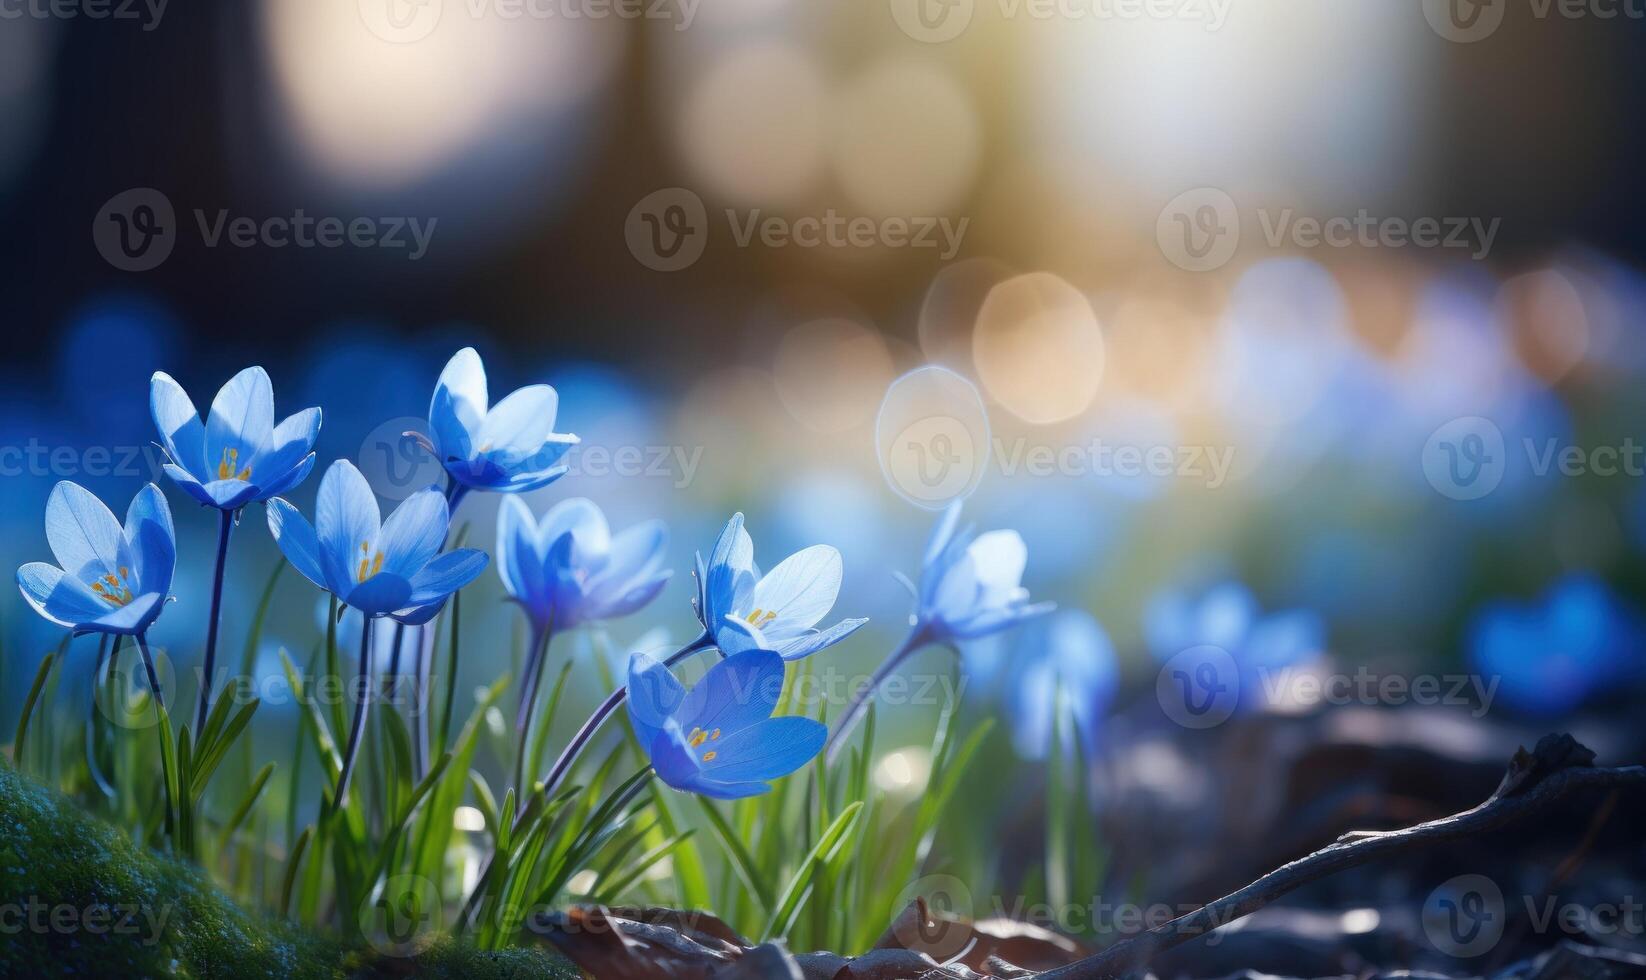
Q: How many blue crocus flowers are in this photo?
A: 8